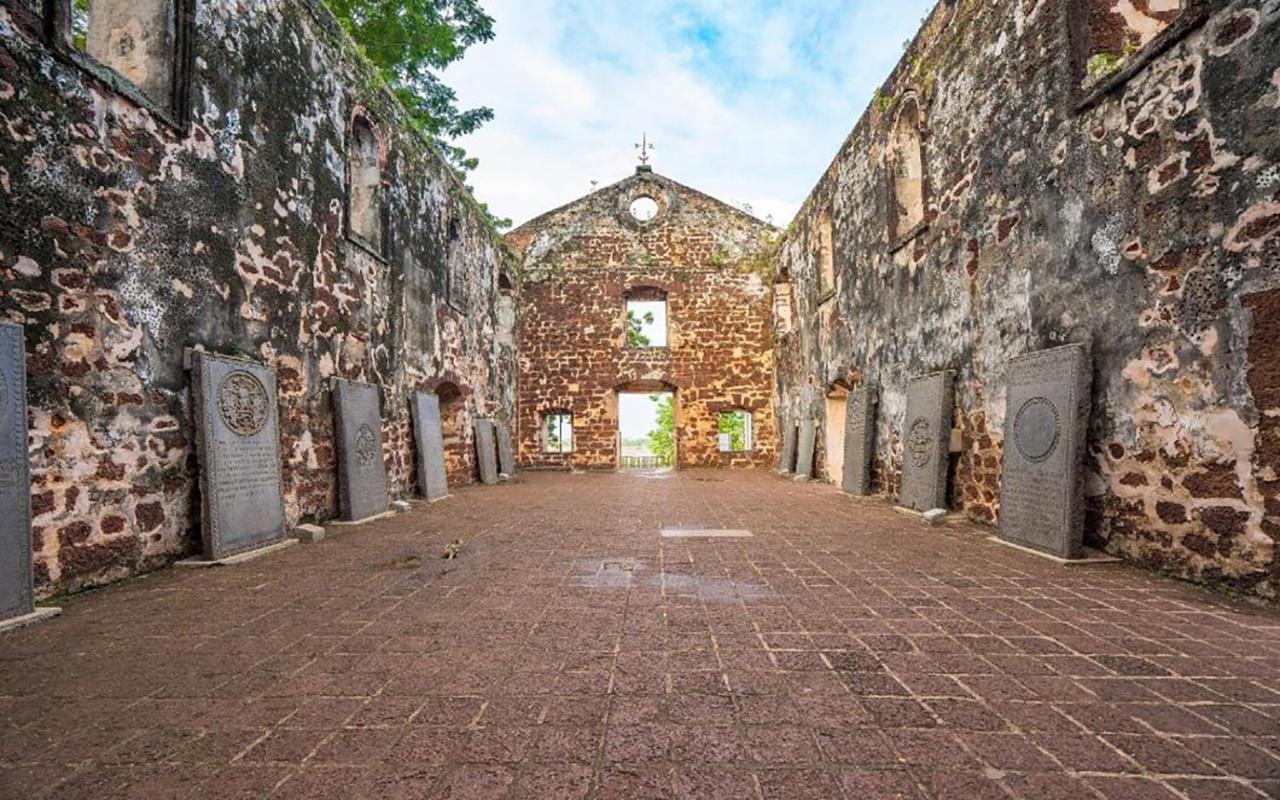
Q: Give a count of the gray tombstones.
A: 11